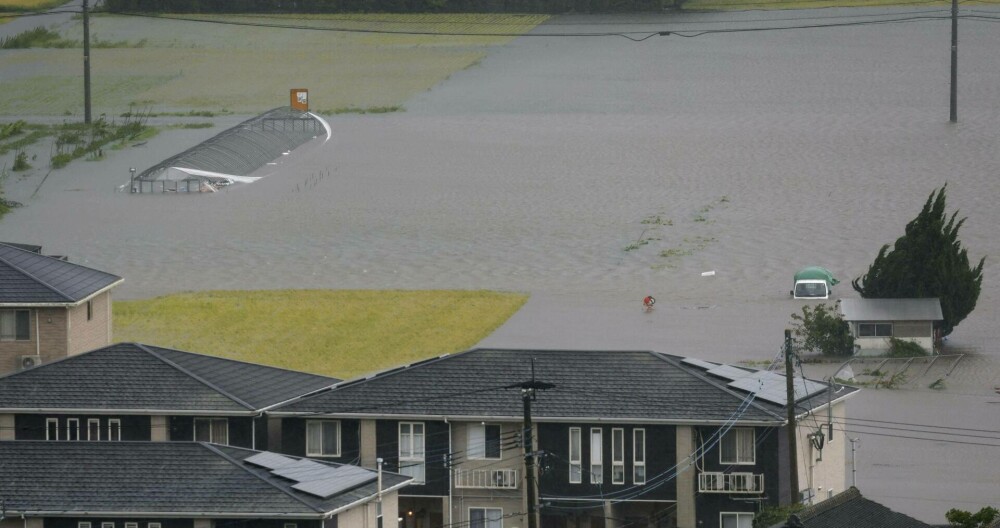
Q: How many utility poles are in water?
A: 2